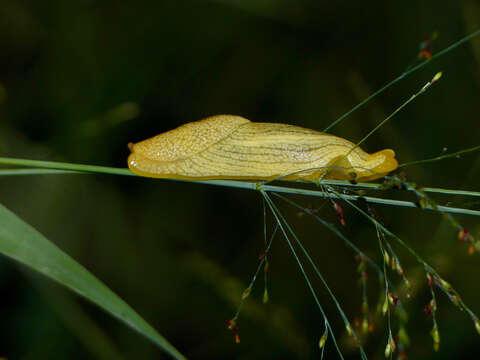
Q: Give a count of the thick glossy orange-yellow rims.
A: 1